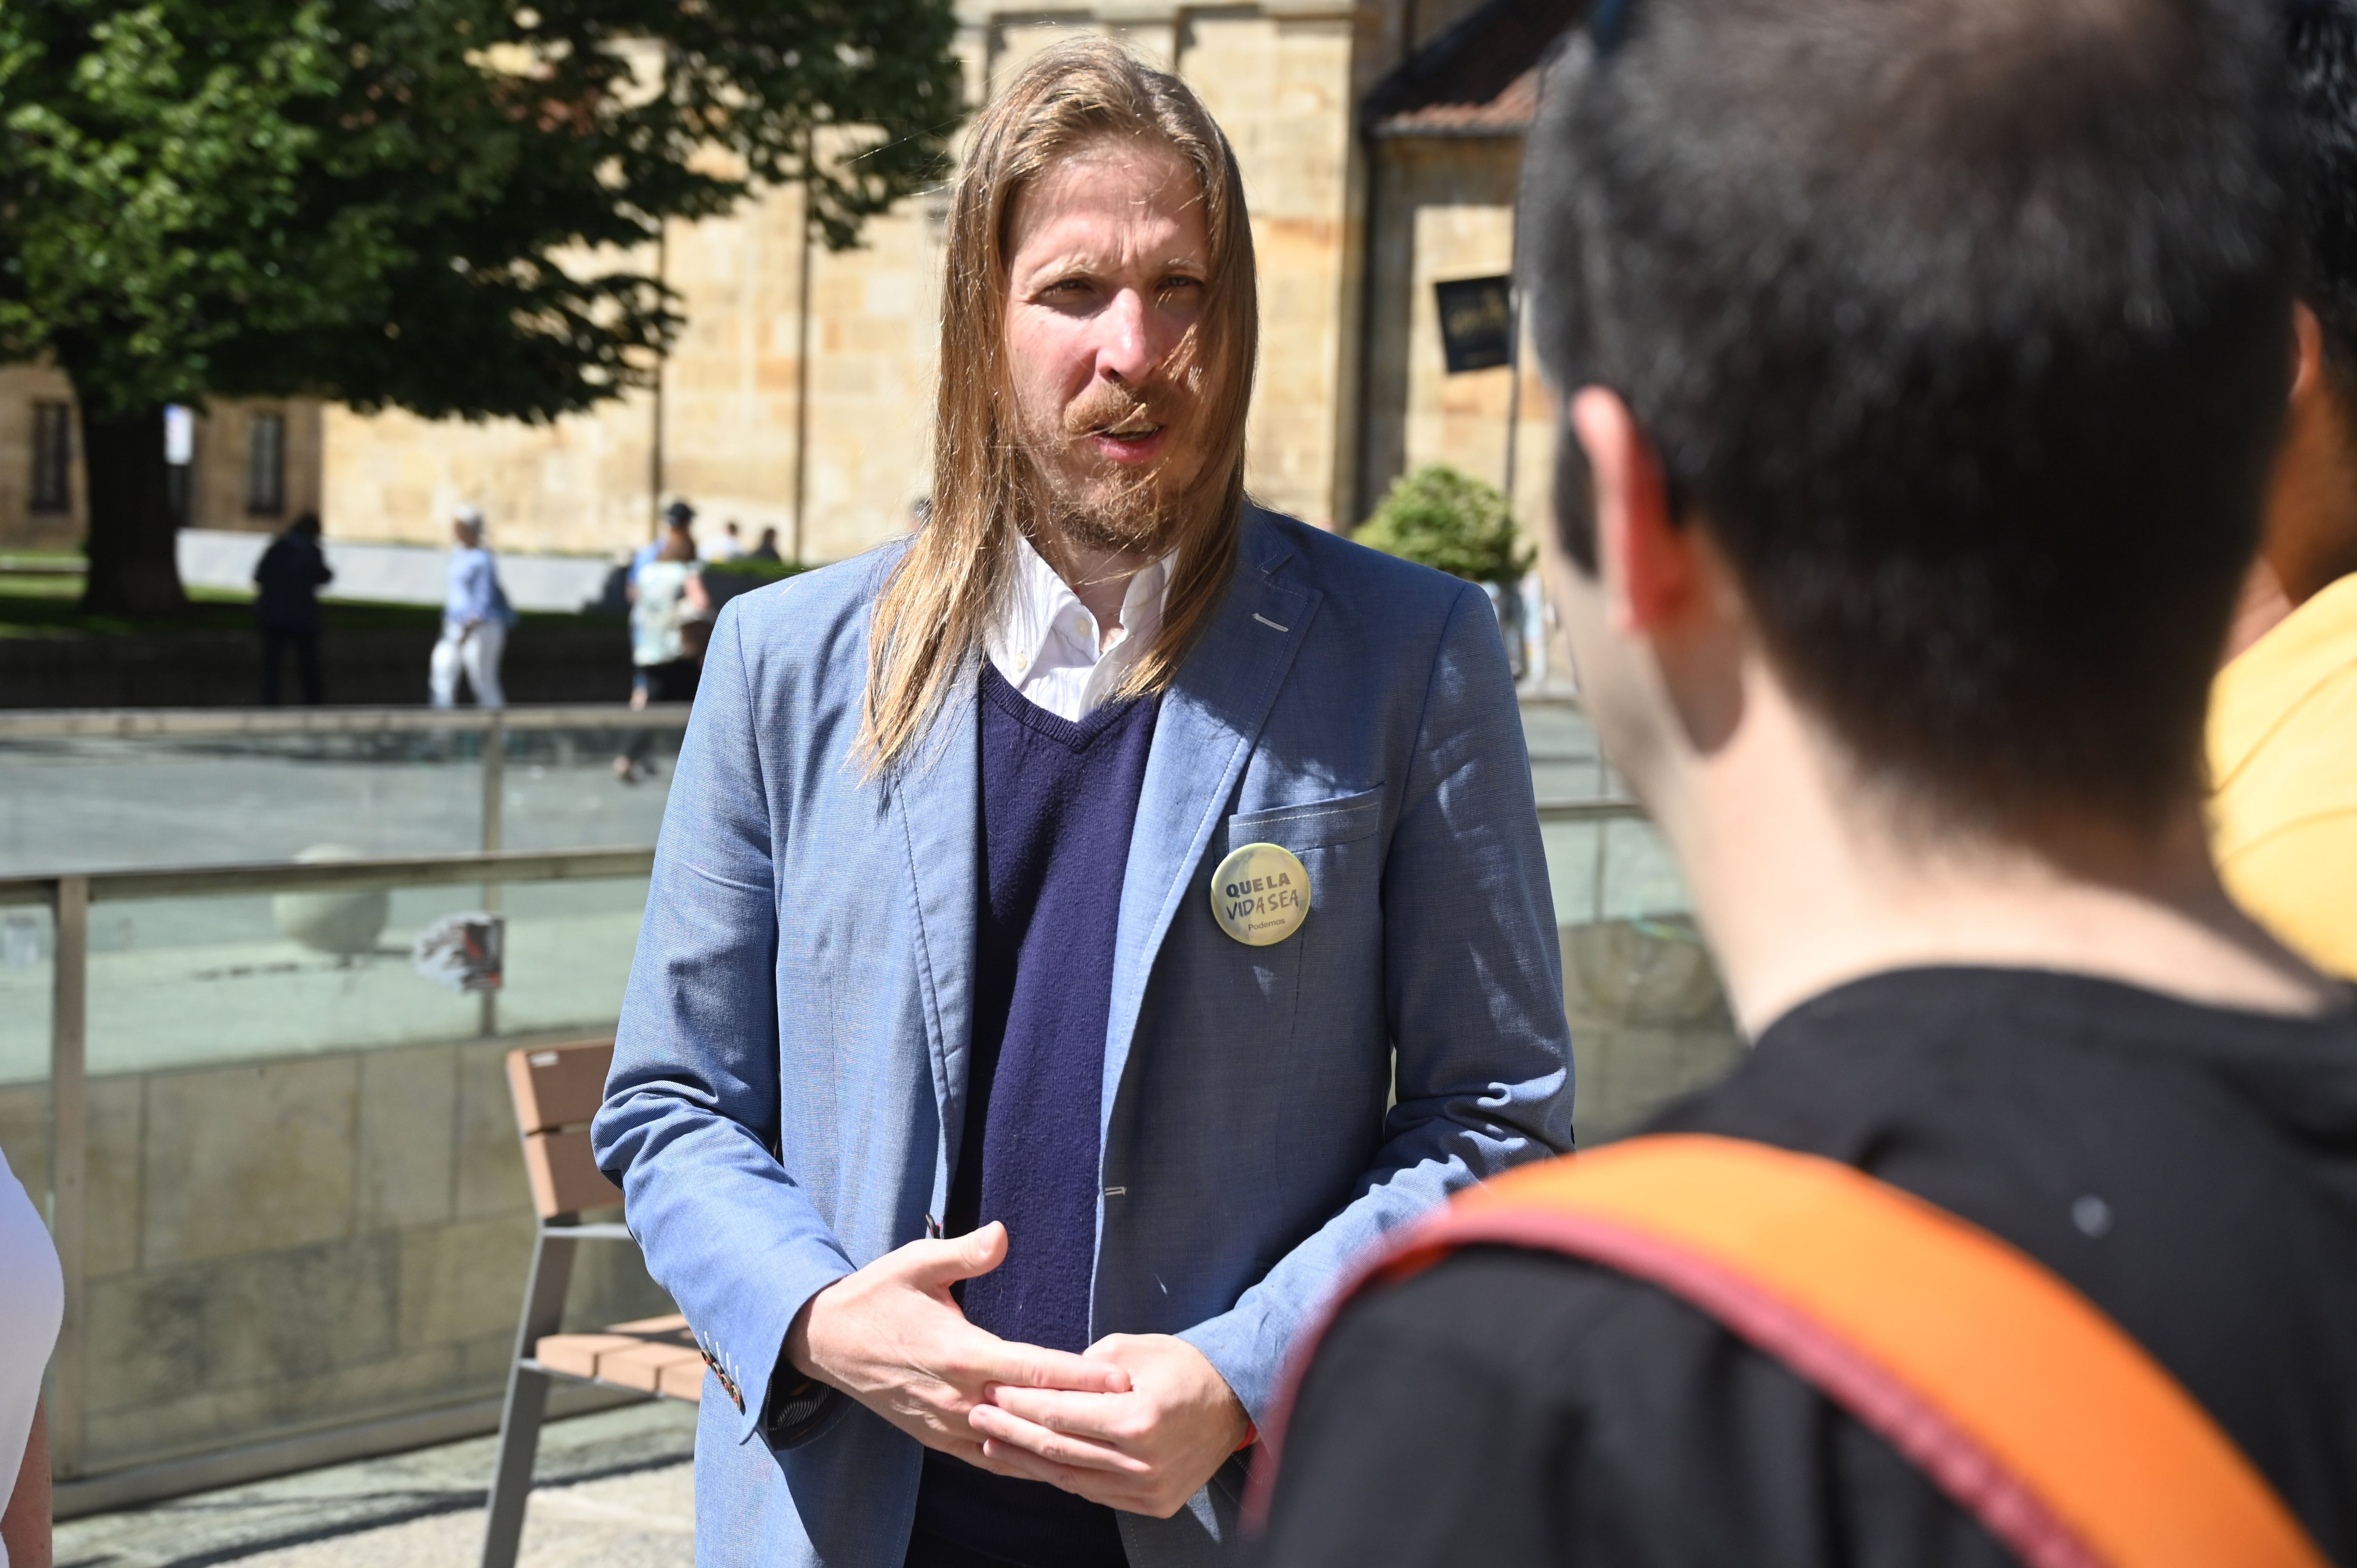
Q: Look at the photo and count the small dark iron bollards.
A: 0